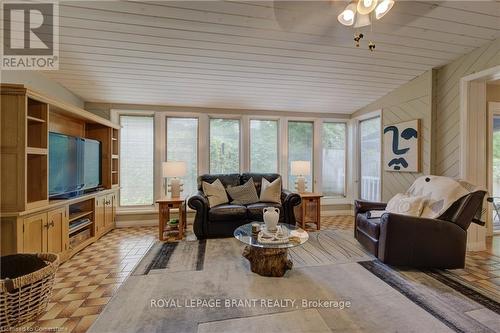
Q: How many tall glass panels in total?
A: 7